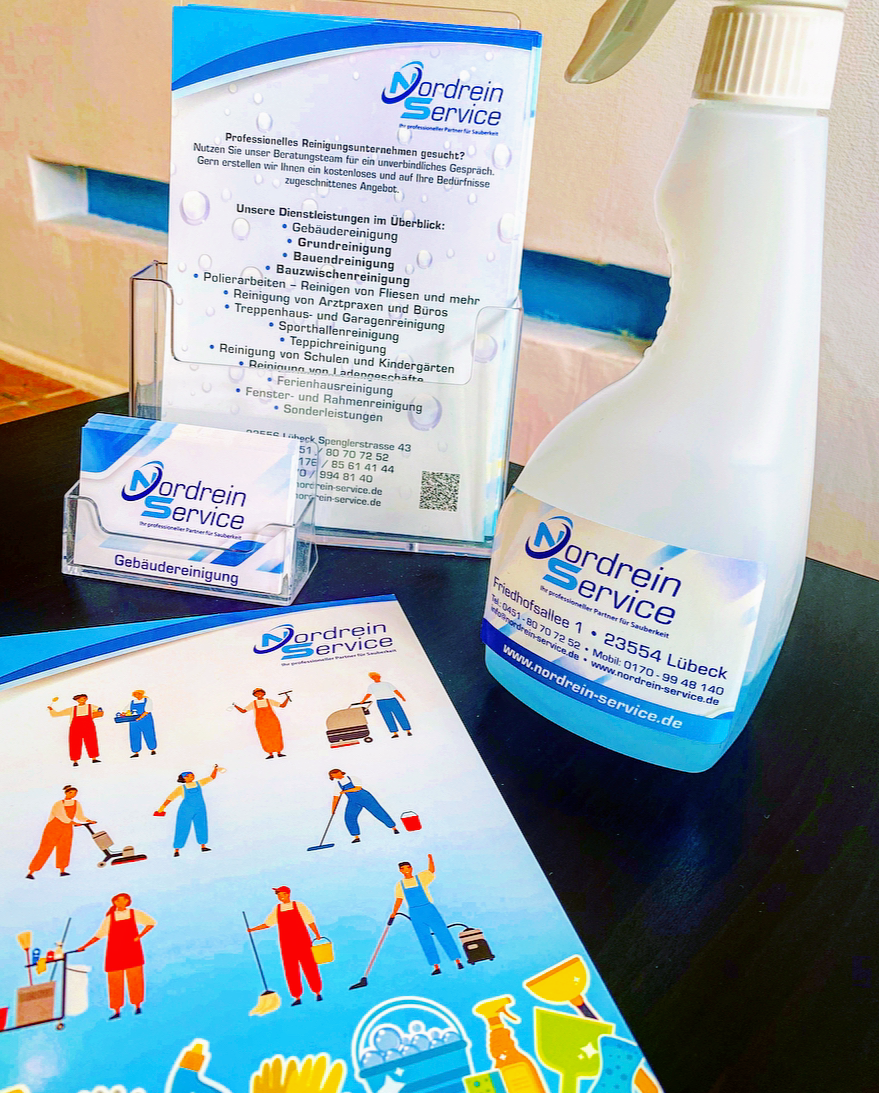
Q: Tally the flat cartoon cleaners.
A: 10